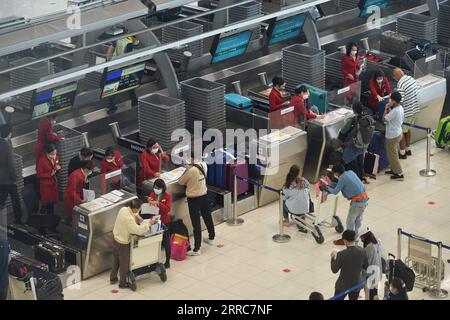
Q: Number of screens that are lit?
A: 5